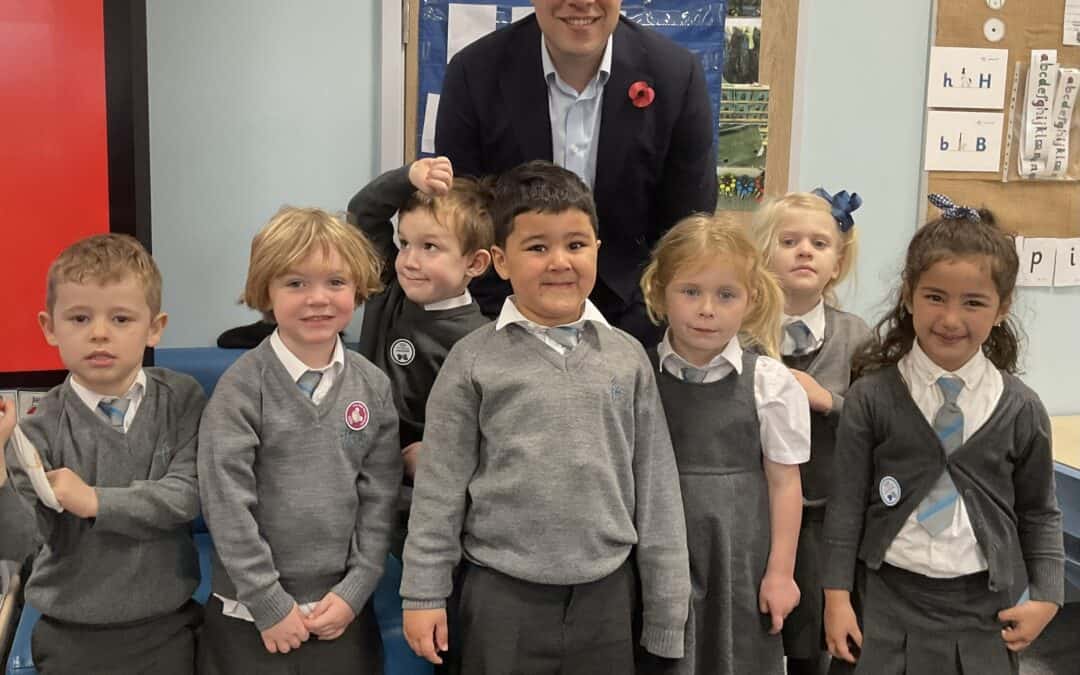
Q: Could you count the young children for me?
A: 7